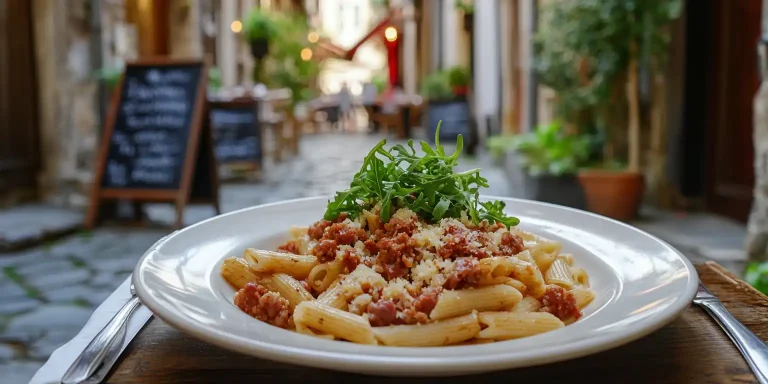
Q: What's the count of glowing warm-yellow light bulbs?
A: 4